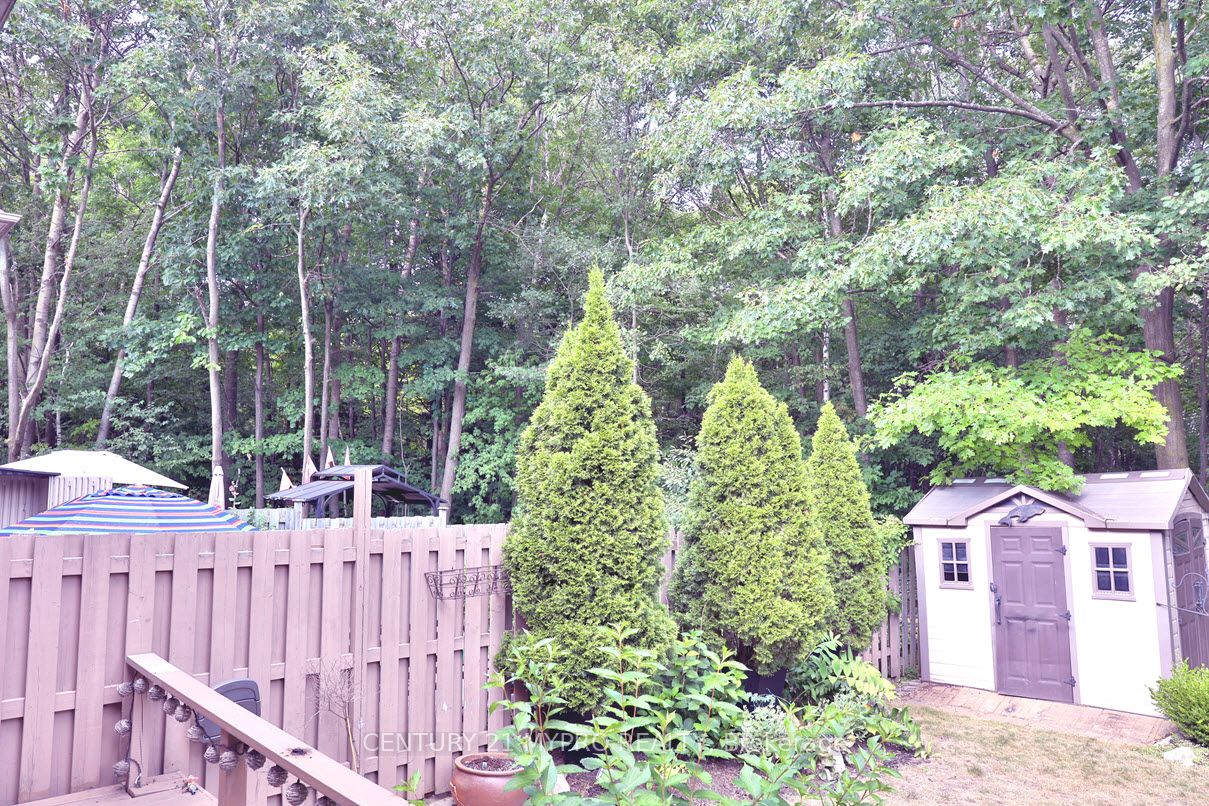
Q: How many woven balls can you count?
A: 14